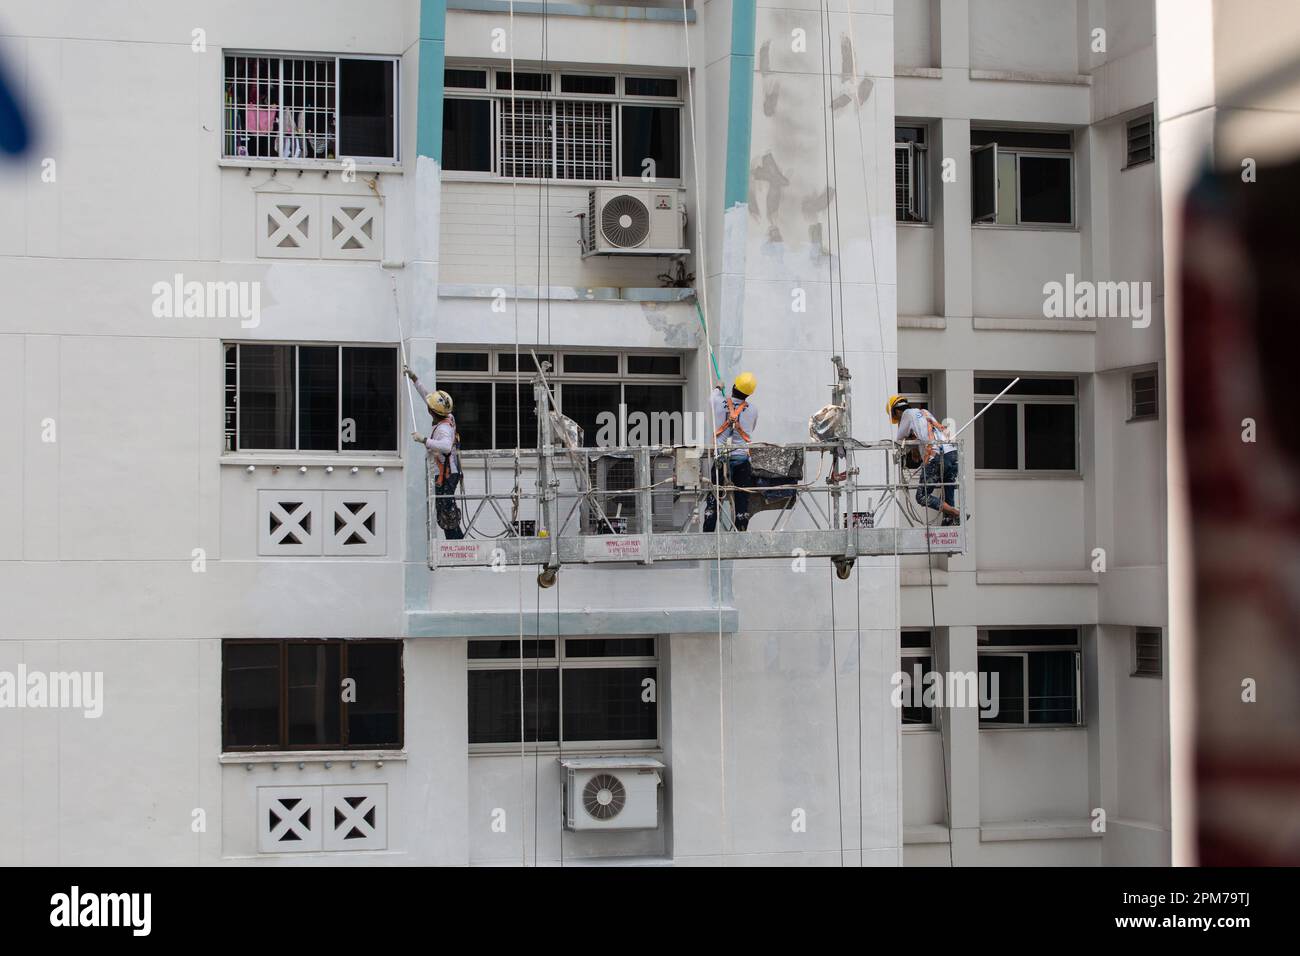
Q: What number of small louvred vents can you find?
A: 3